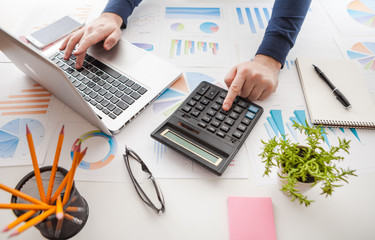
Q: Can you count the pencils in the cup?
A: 9